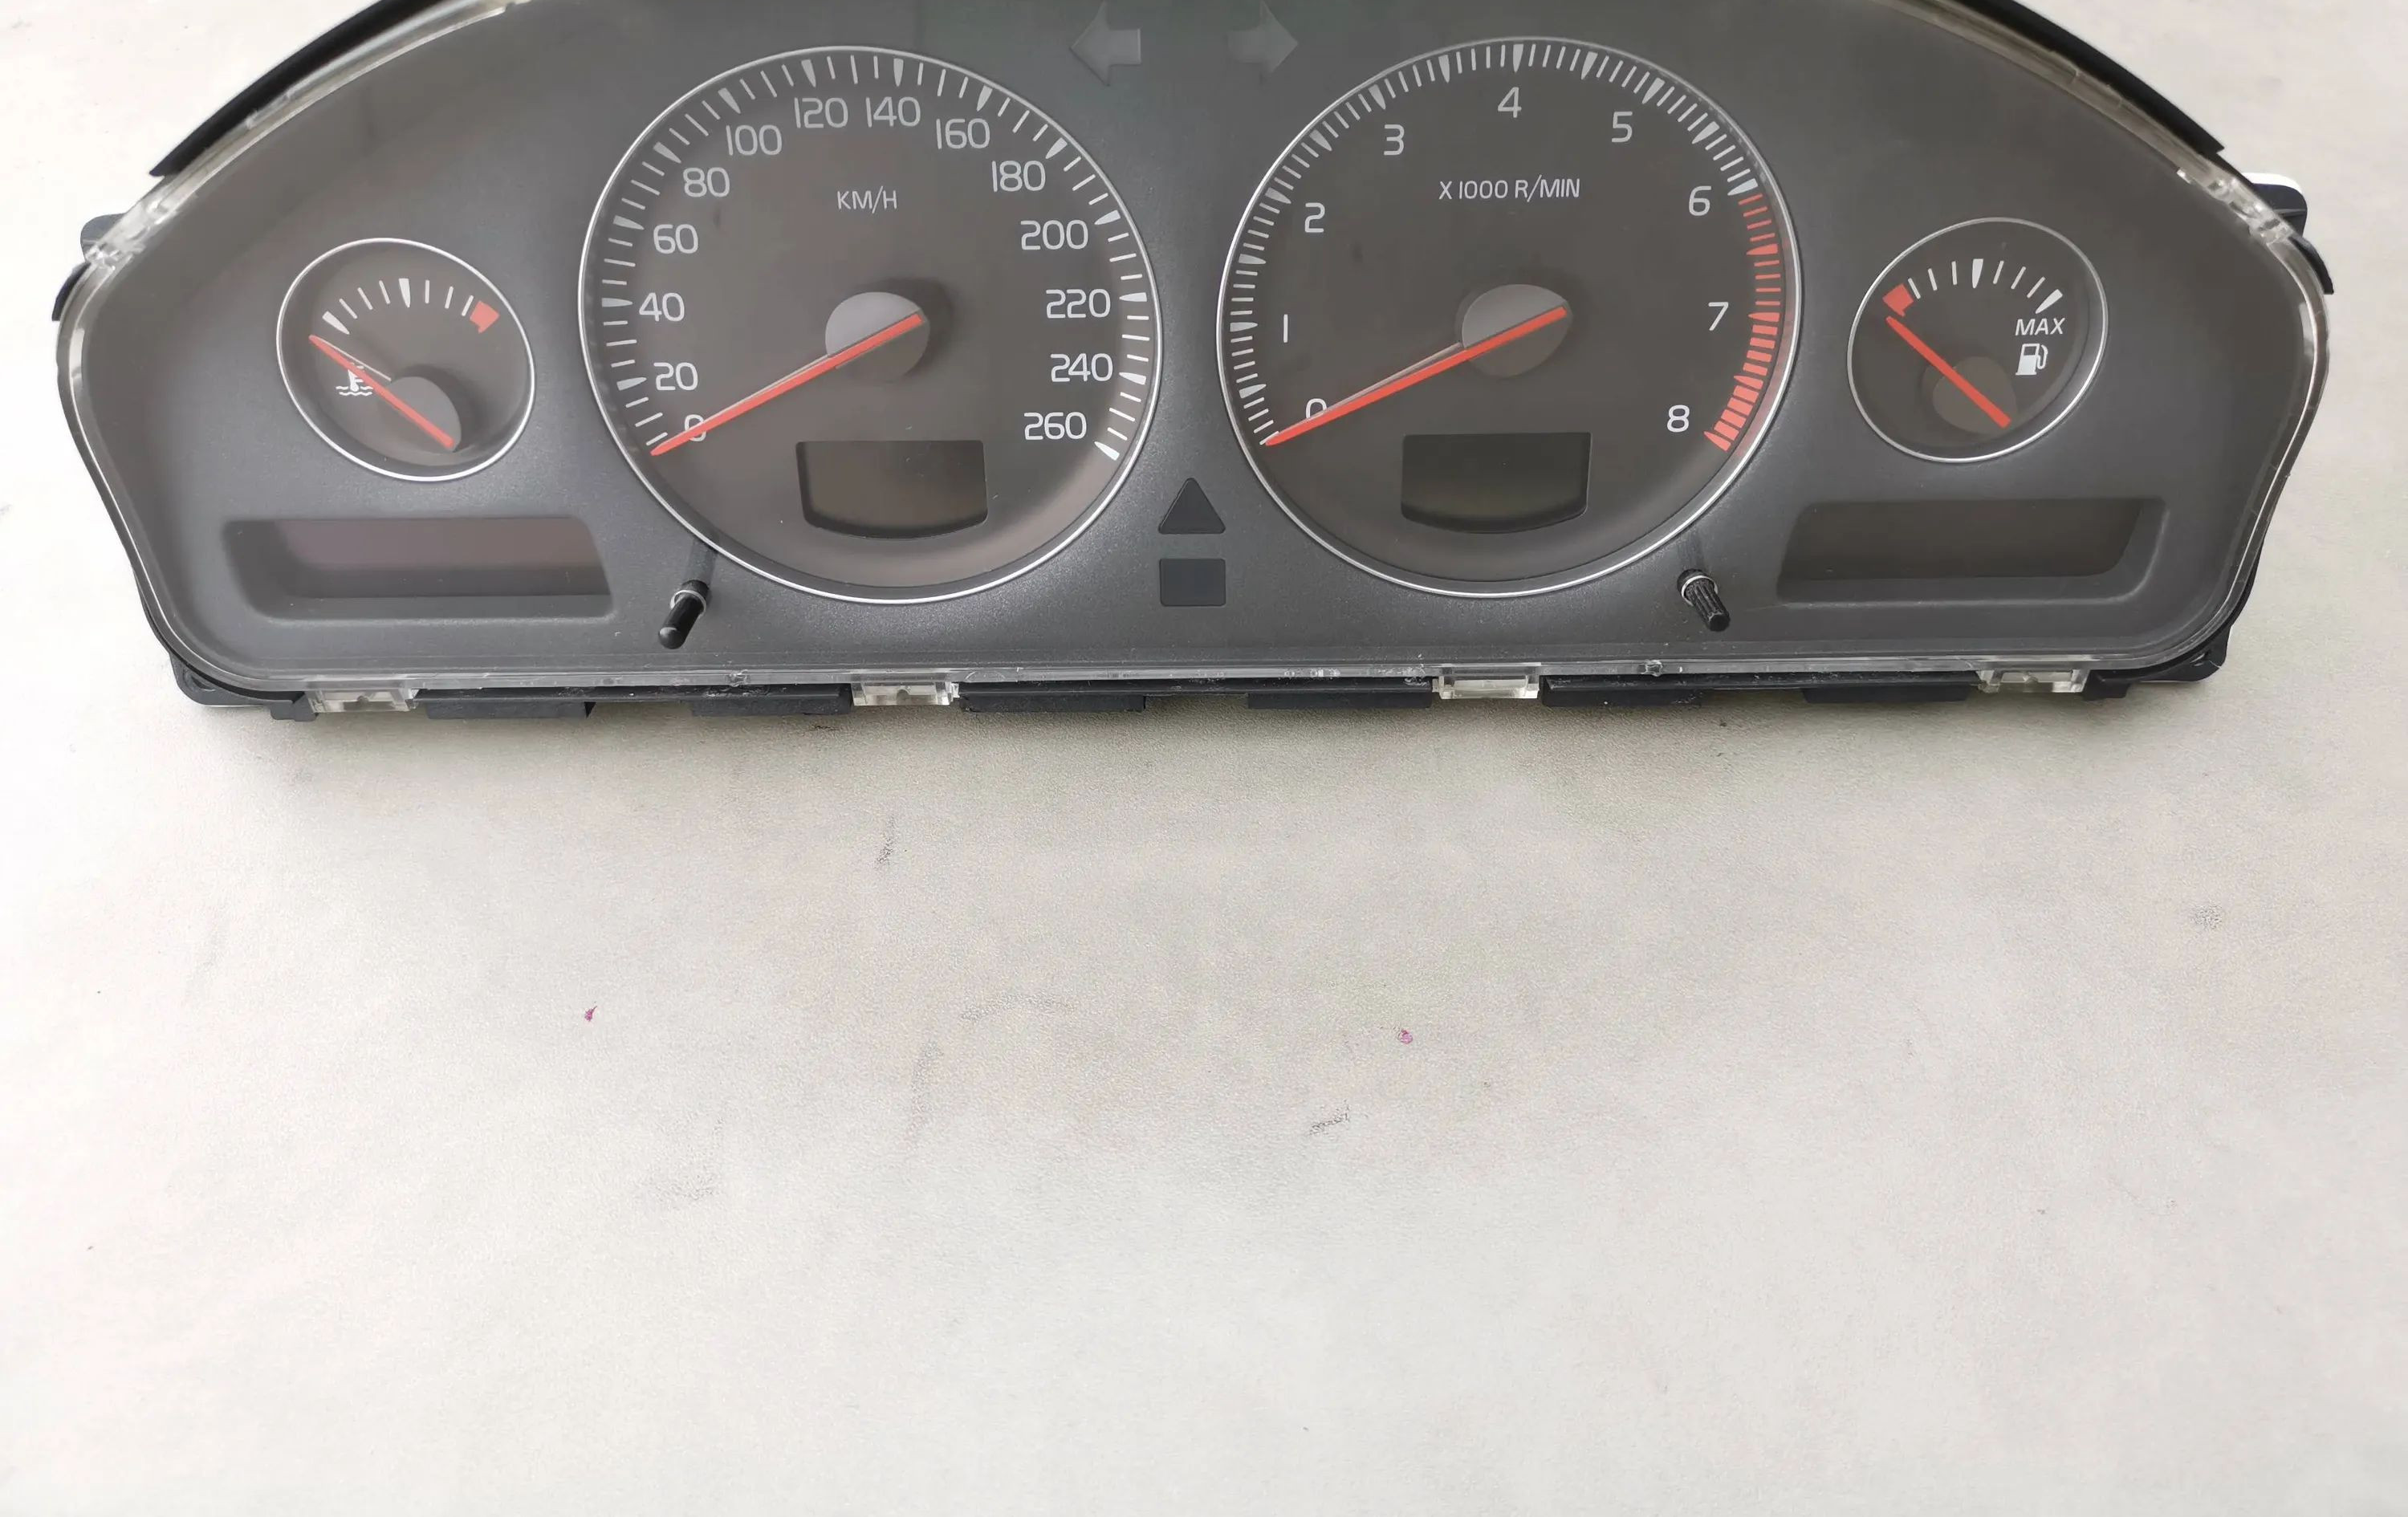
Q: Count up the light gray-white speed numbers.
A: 14